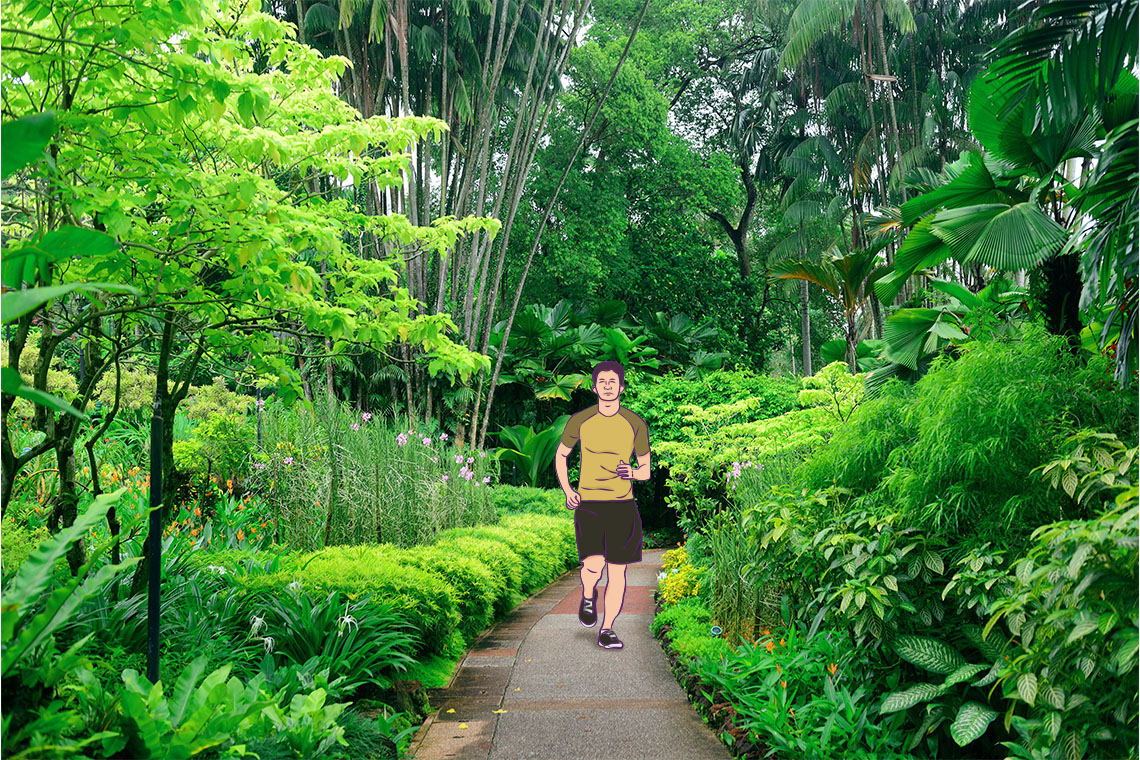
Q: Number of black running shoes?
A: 2